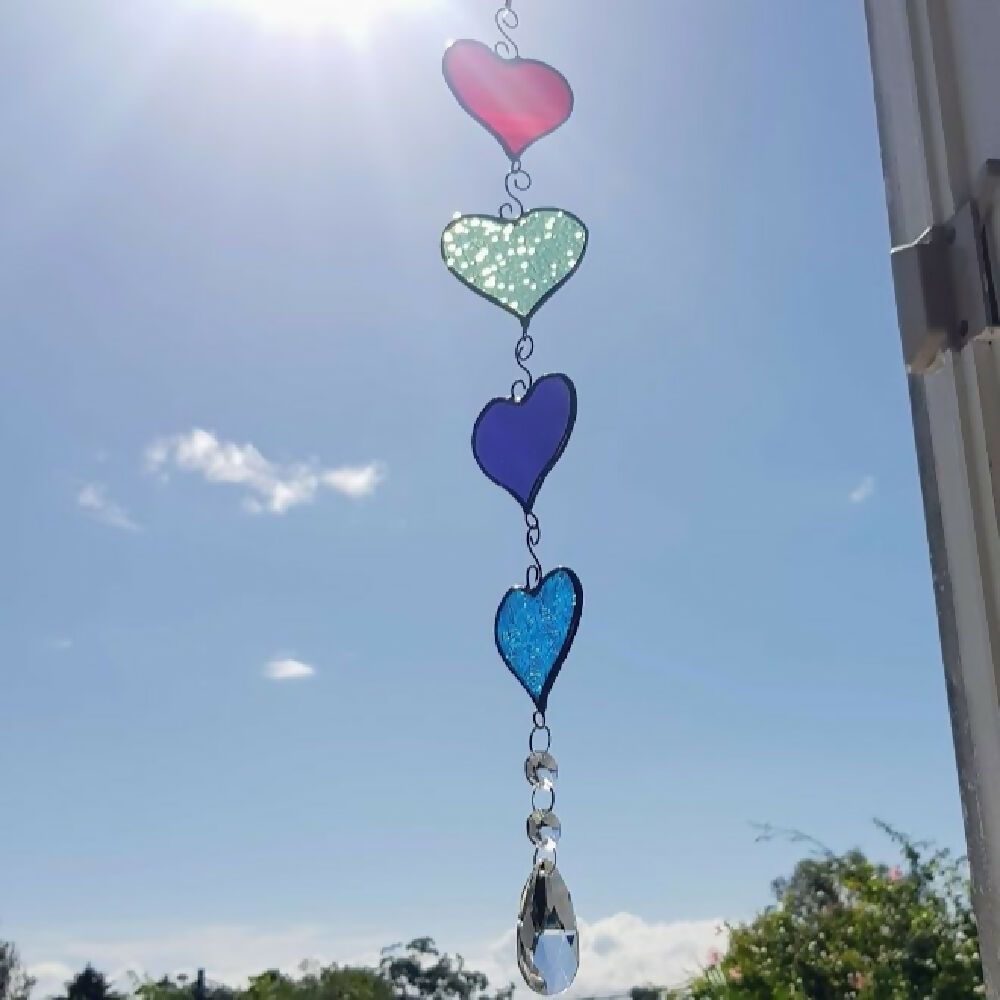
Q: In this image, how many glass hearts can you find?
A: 4